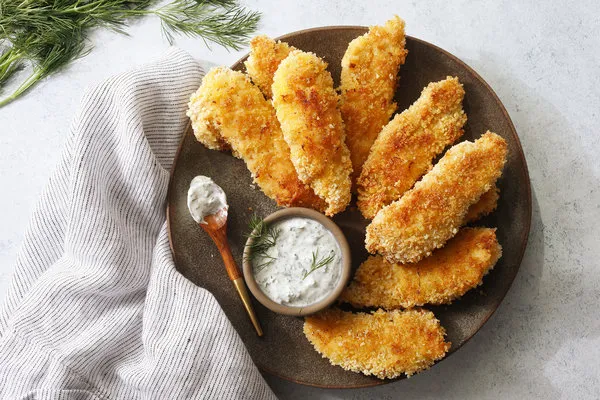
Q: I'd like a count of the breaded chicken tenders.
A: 9